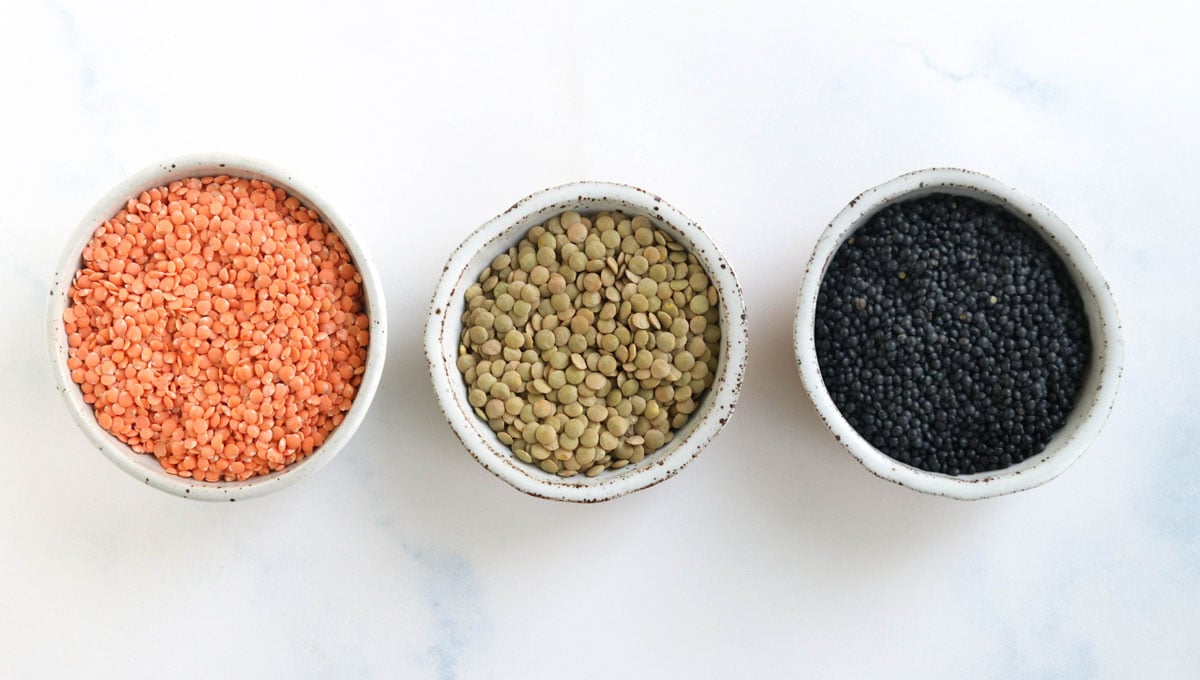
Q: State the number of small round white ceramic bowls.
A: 3